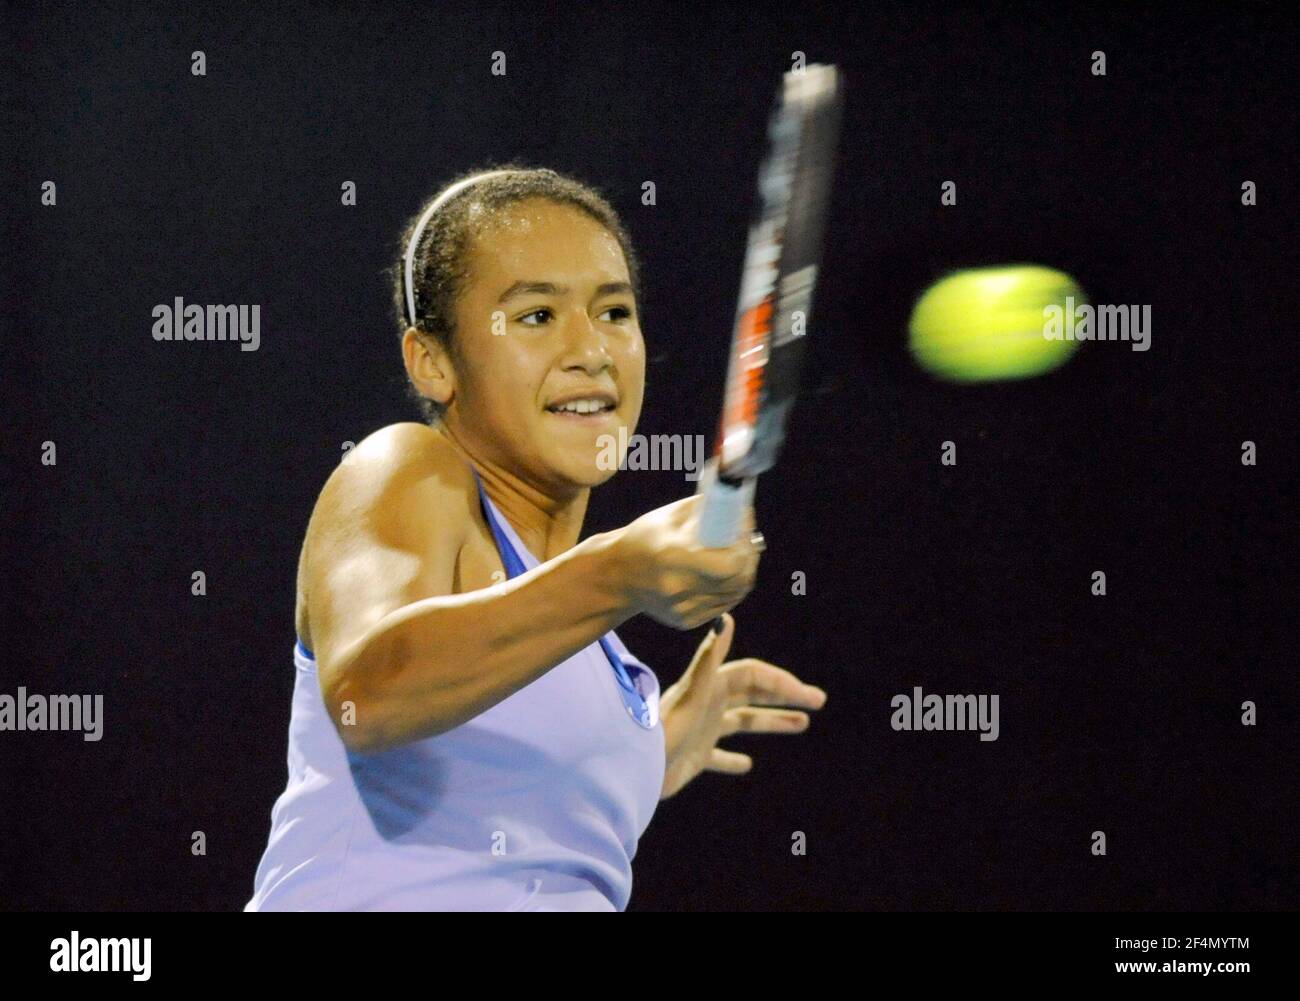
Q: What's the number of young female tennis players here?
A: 1